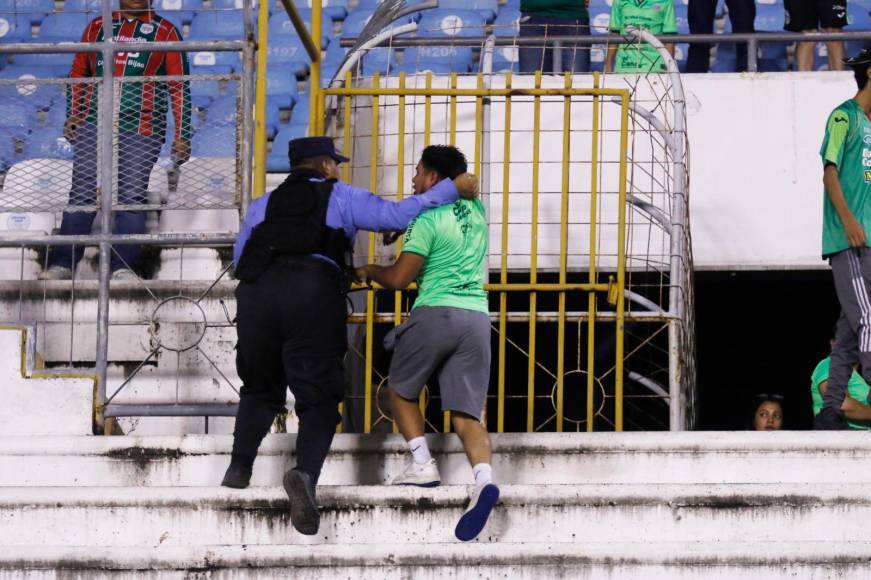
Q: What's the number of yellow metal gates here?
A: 1